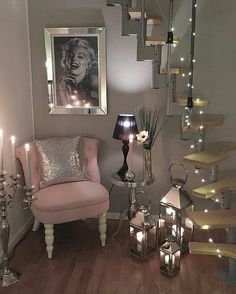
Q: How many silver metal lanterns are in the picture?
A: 3